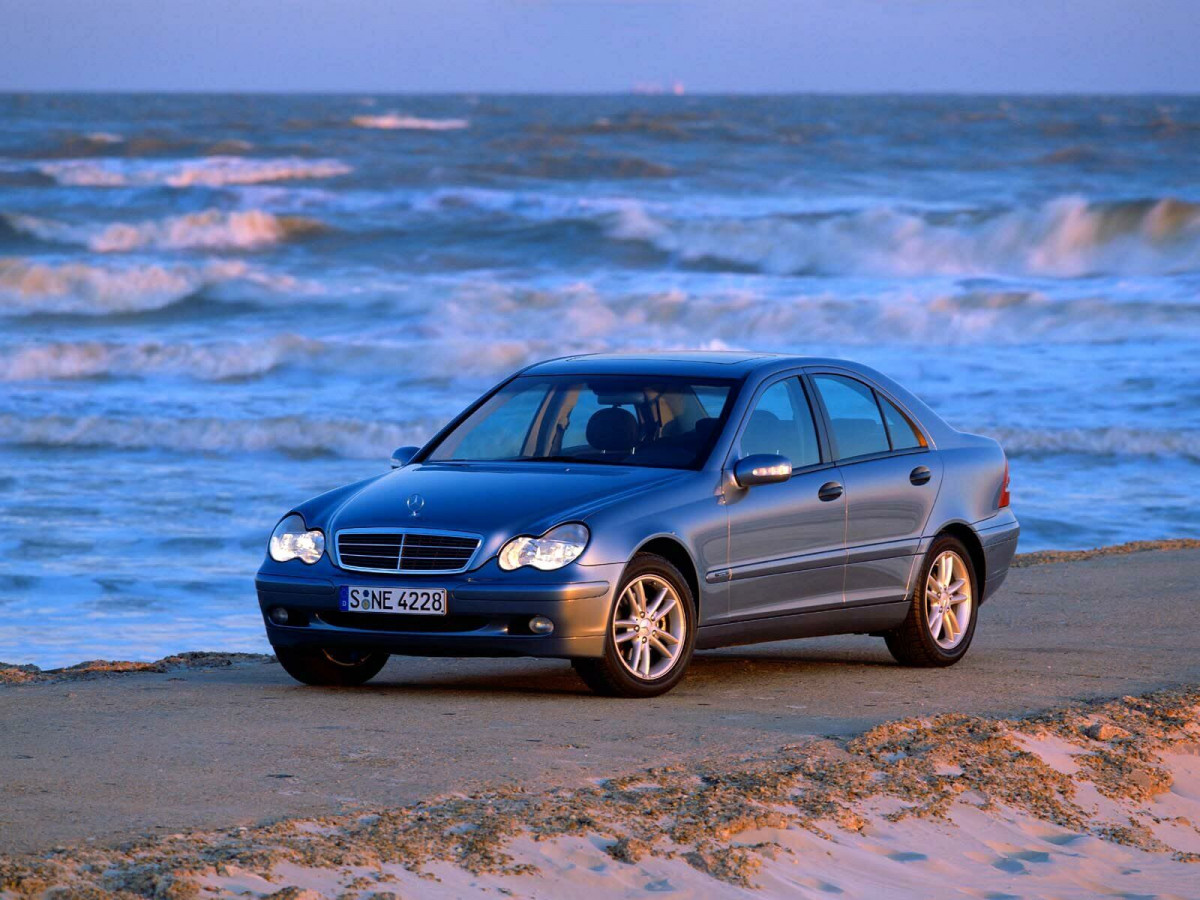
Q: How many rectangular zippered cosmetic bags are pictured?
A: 0